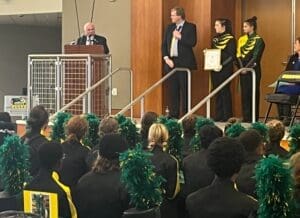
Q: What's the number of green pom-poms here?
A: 11